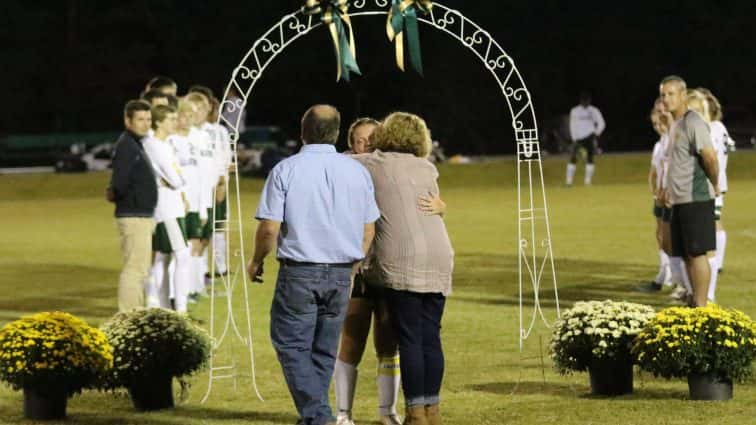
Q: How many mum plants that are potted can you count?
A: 4